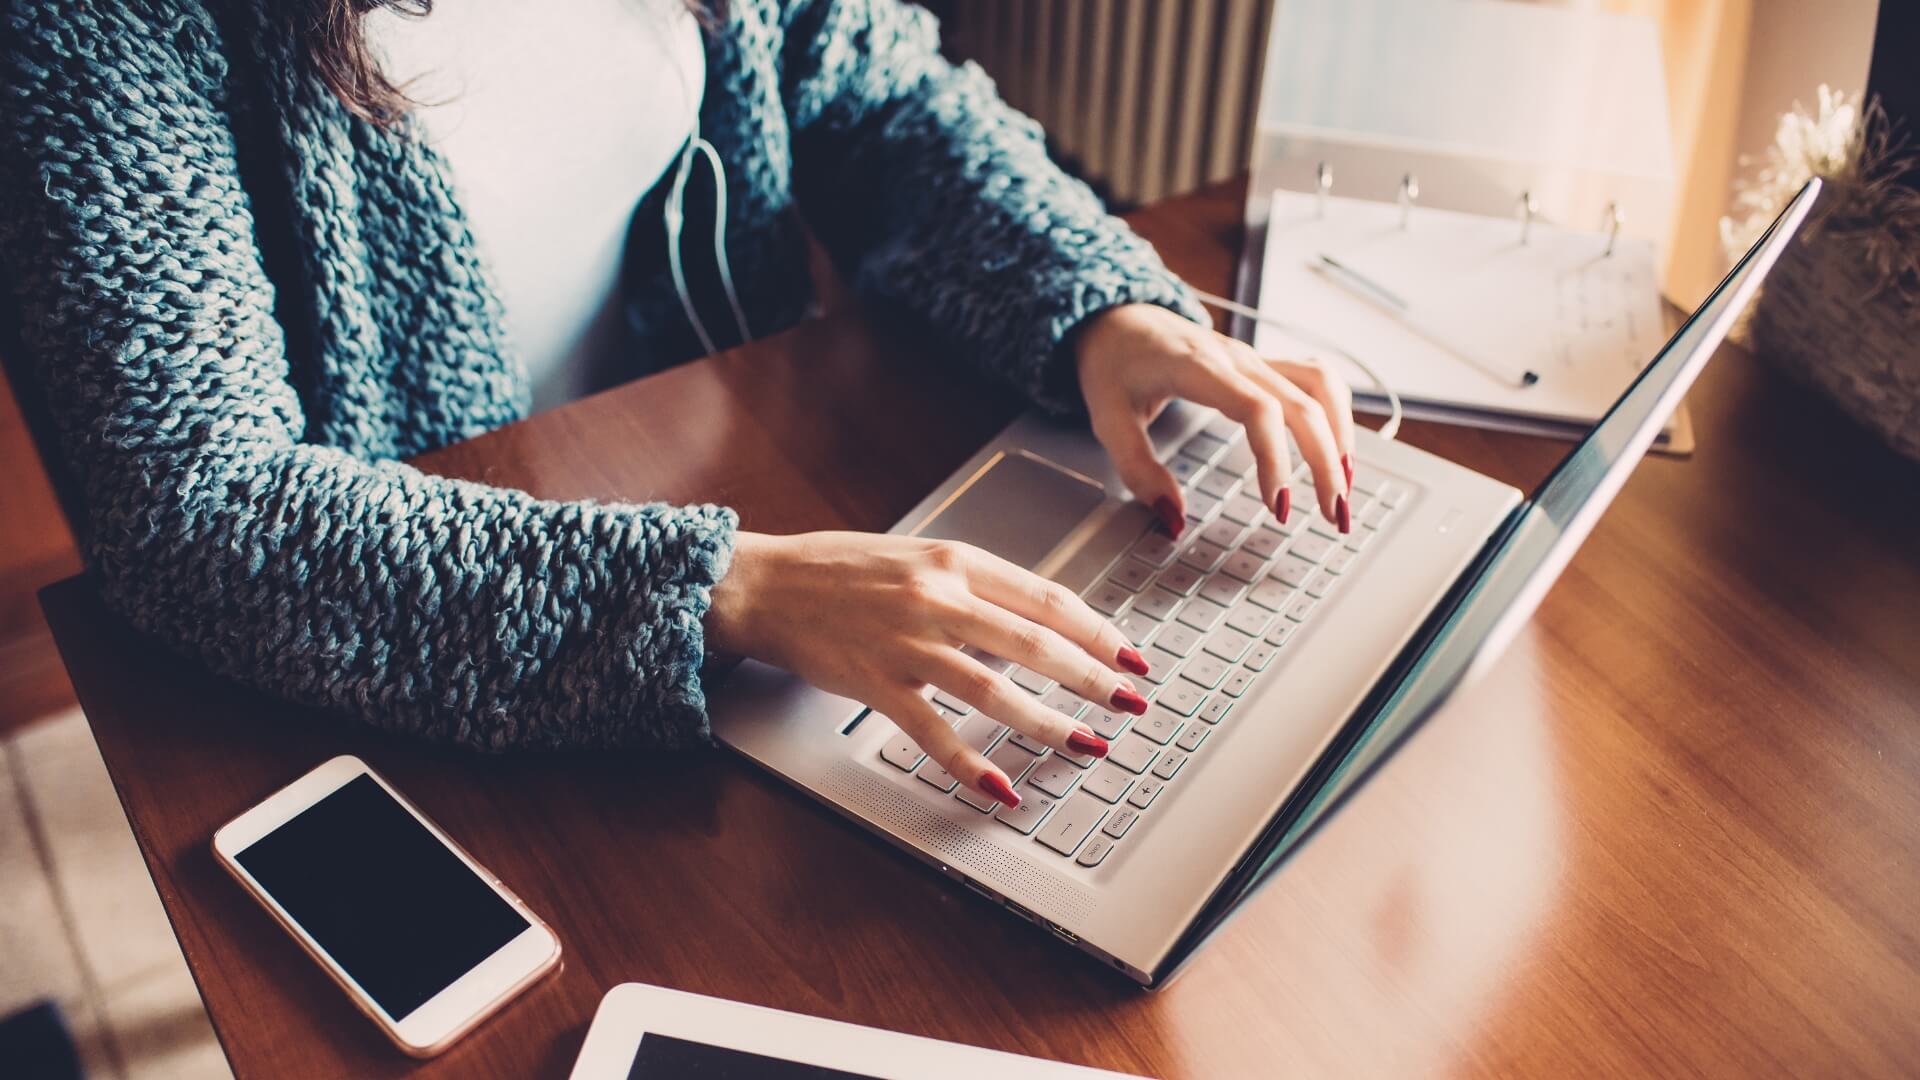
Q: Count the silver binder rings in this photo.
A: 4